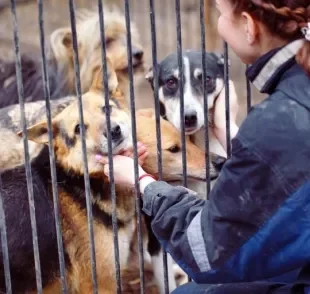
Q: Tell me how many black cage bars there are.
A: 11